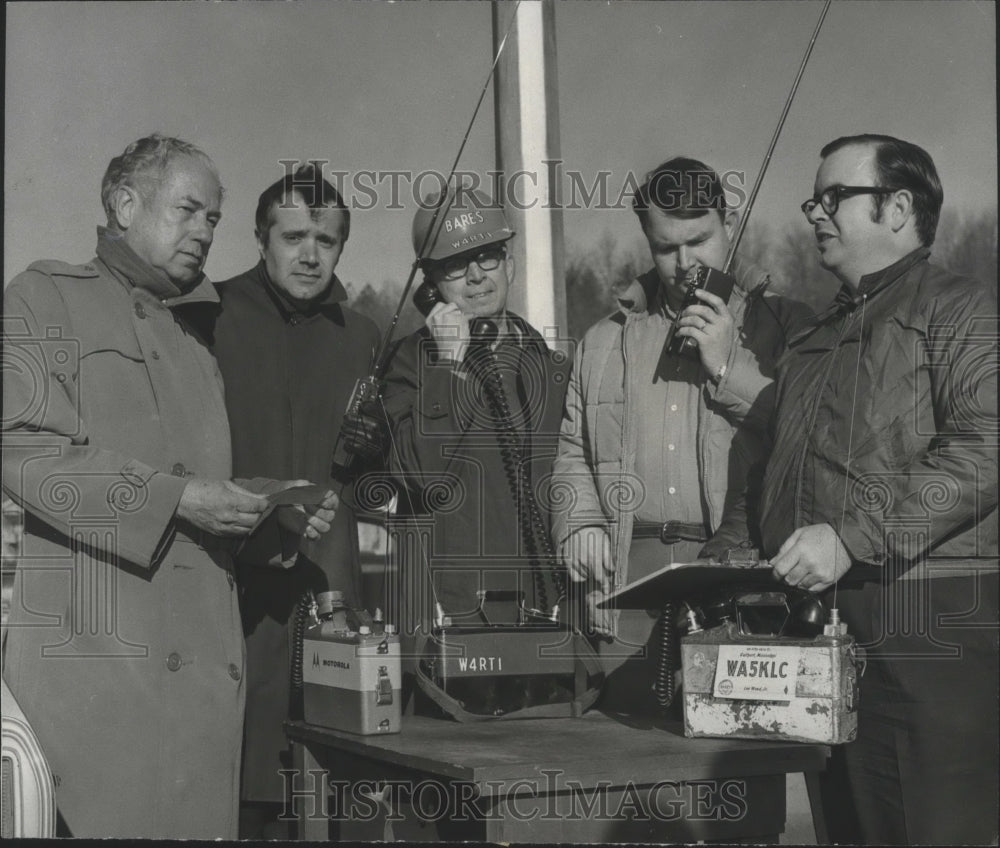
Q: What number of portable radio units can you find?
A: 5